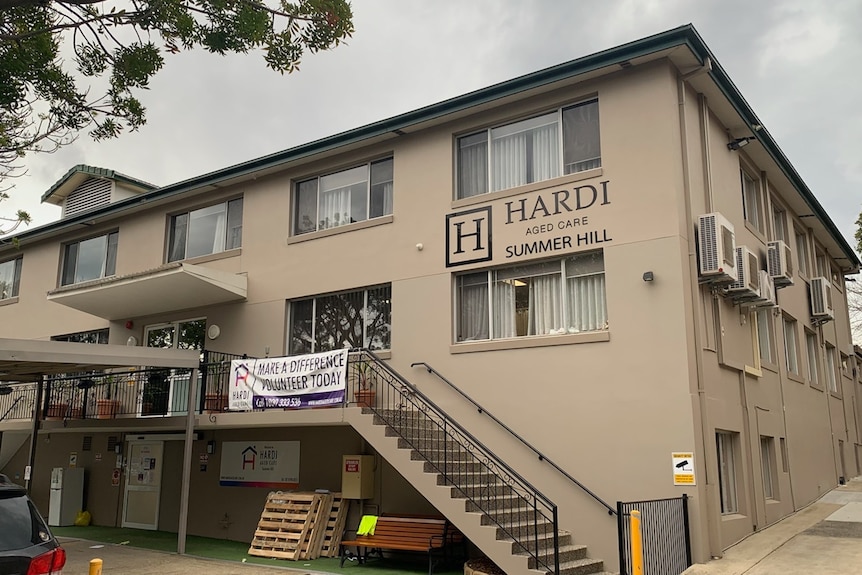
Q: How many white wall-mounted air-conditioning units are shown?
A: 5